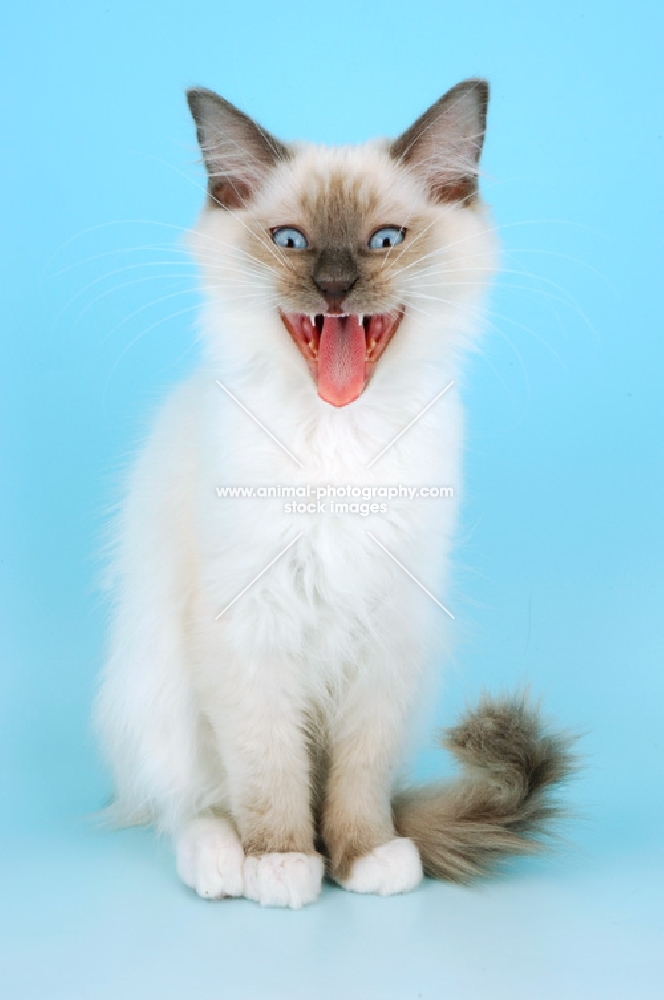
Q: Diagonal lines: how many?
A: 4